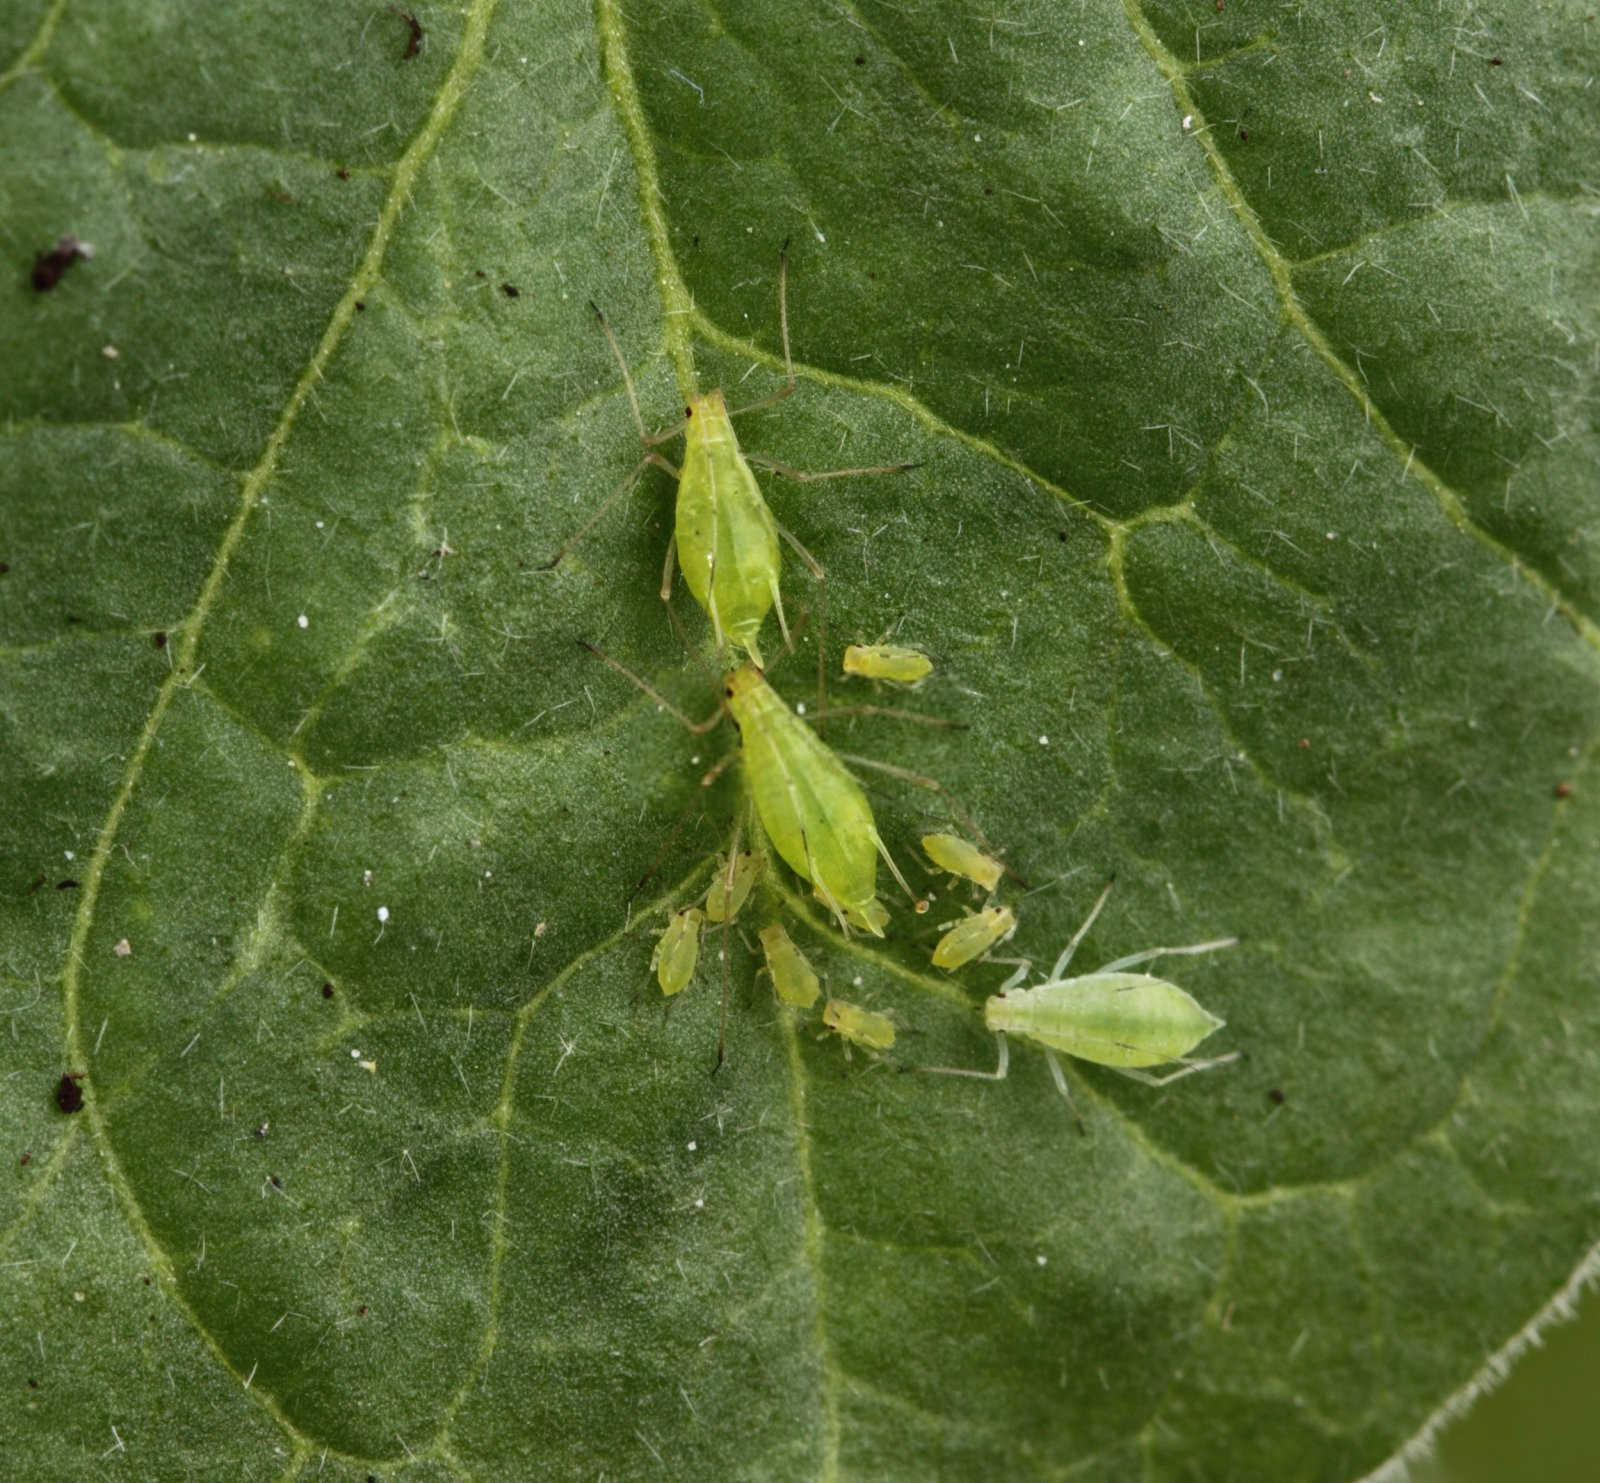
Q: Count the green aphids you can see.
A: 11